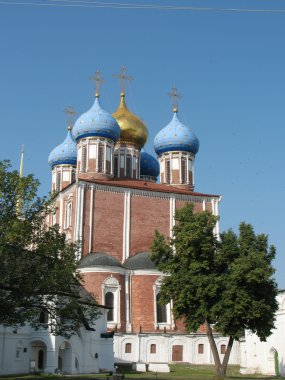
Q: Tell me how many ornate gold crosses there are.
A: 4